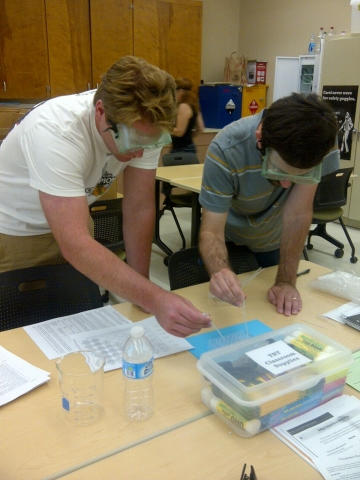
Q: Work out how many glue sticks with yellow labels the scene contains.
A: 3